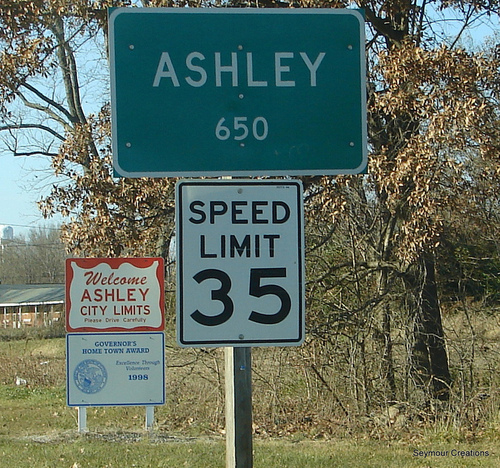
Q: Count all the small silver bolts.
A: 9